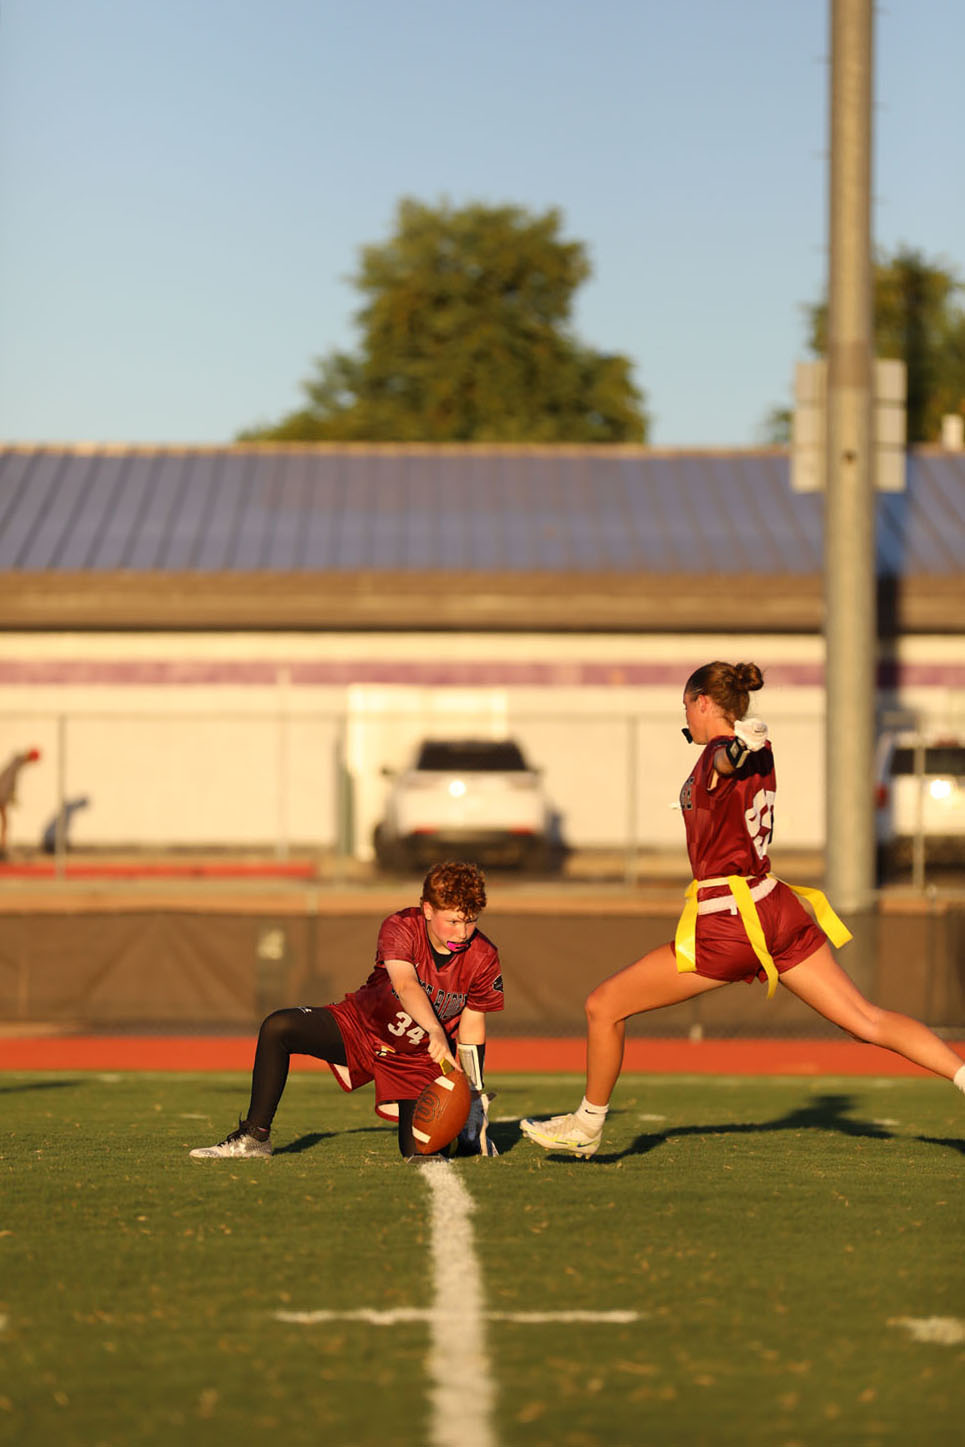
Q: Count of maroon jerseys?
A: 2